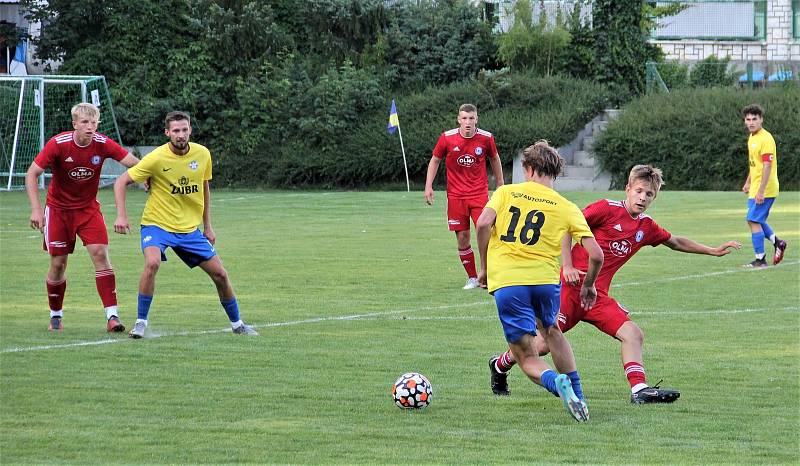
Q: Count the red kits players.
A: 3